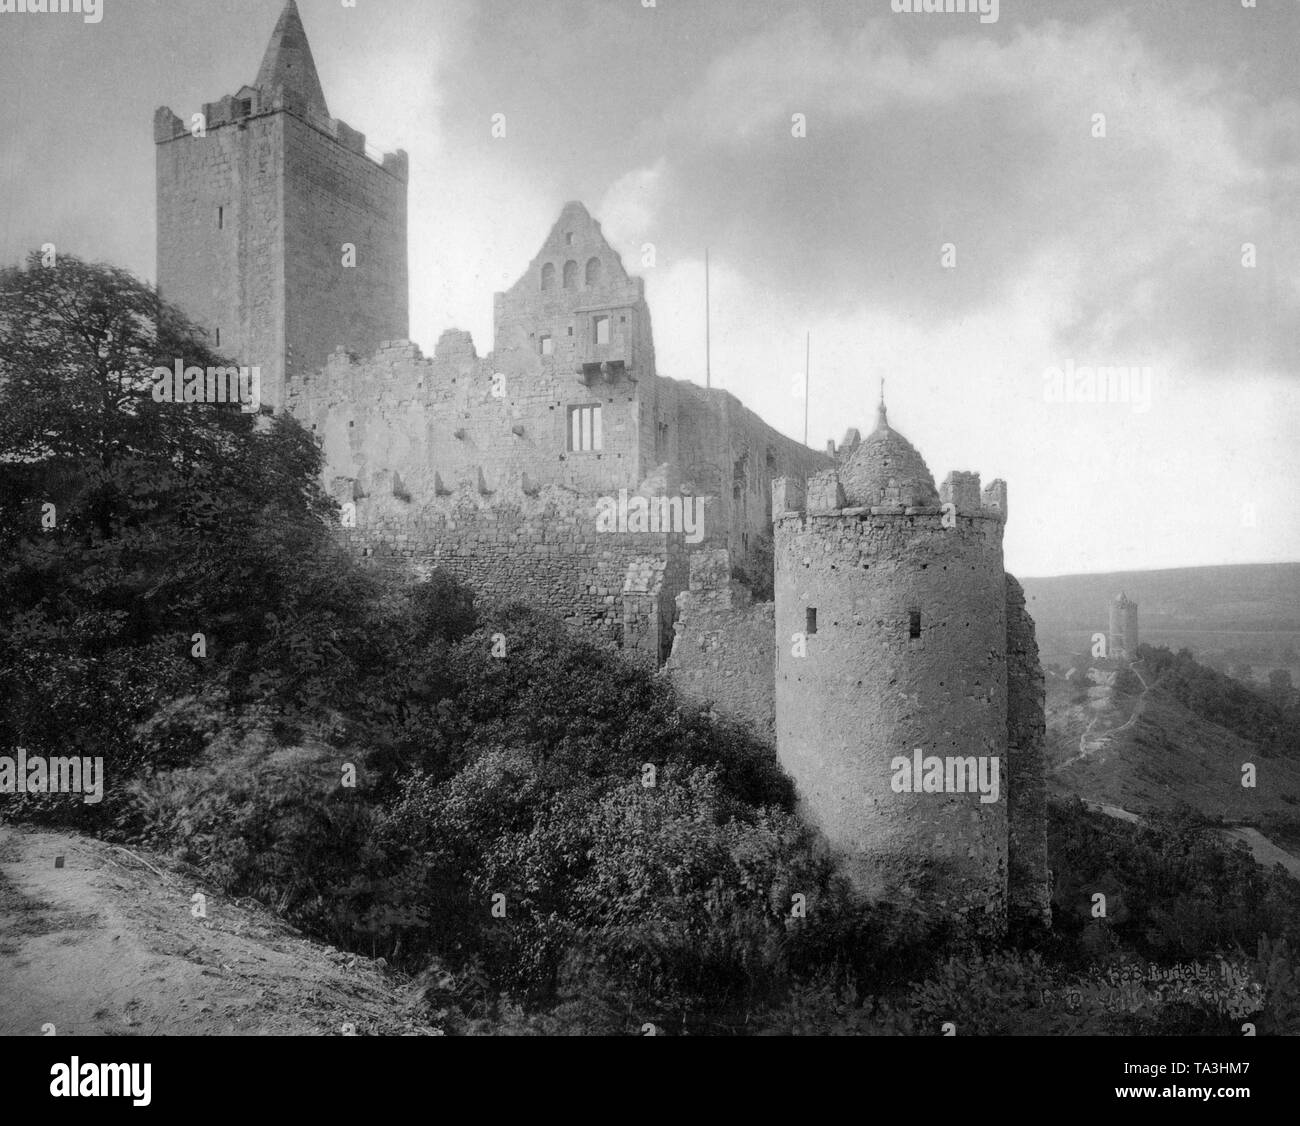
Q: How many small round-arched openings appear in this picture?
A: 3